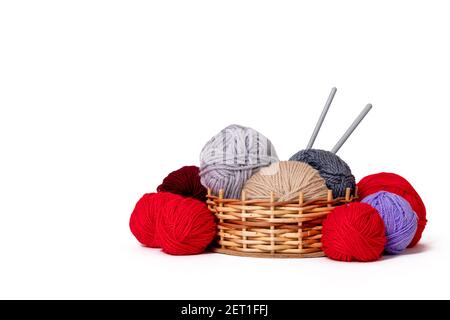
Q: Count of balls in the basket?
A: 3